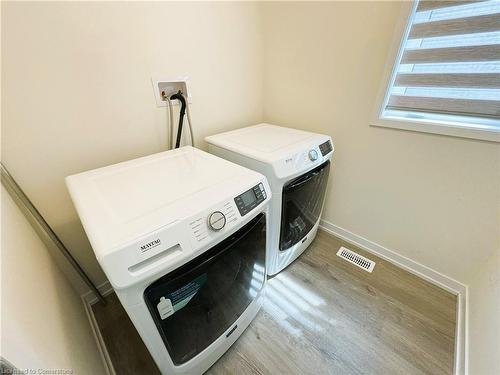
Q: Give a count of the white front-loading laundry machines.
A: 2